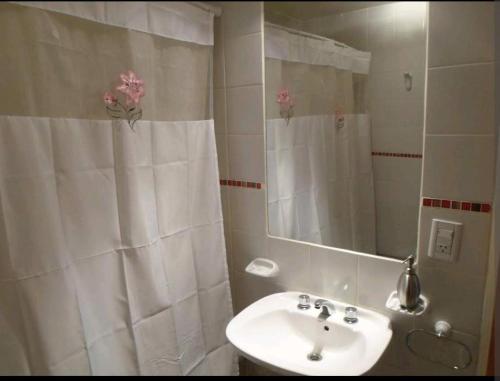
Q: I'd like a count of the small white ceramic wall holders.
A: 2